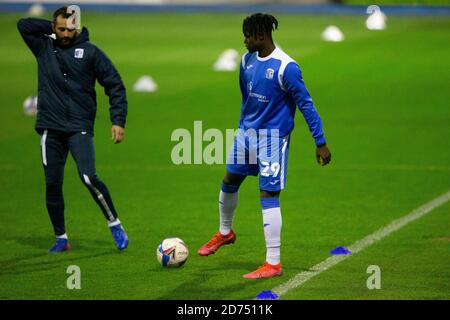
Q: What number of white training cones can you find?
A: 4